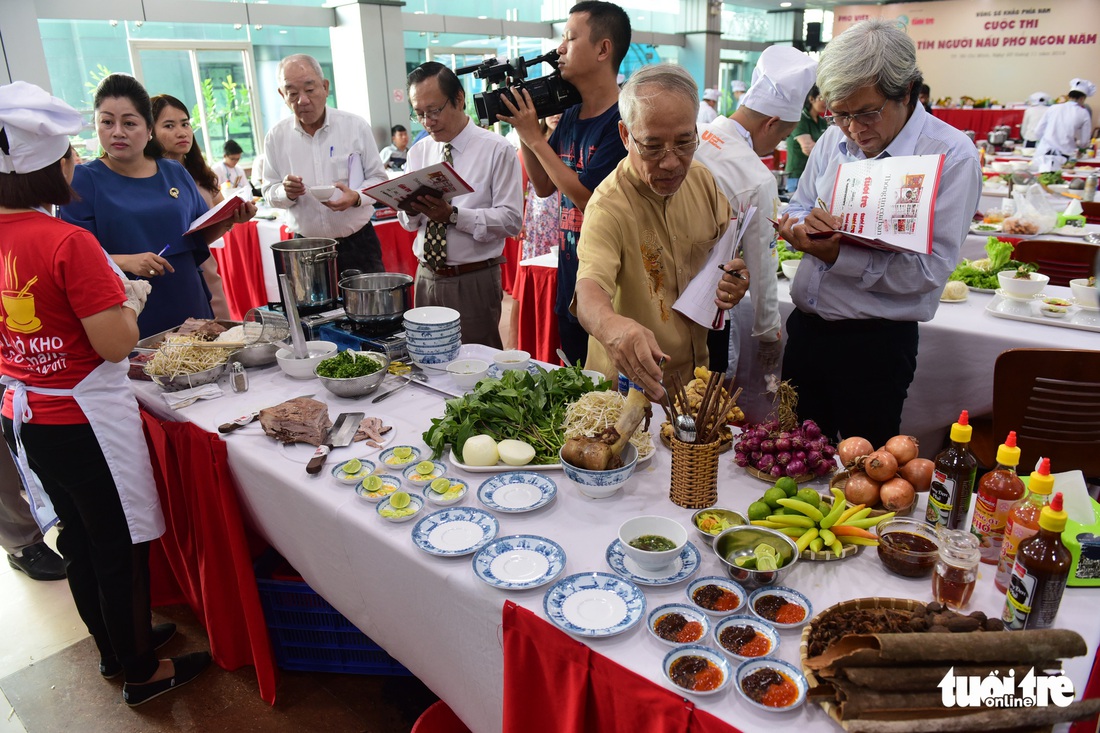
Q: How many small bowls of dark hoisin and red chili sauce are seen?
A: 6